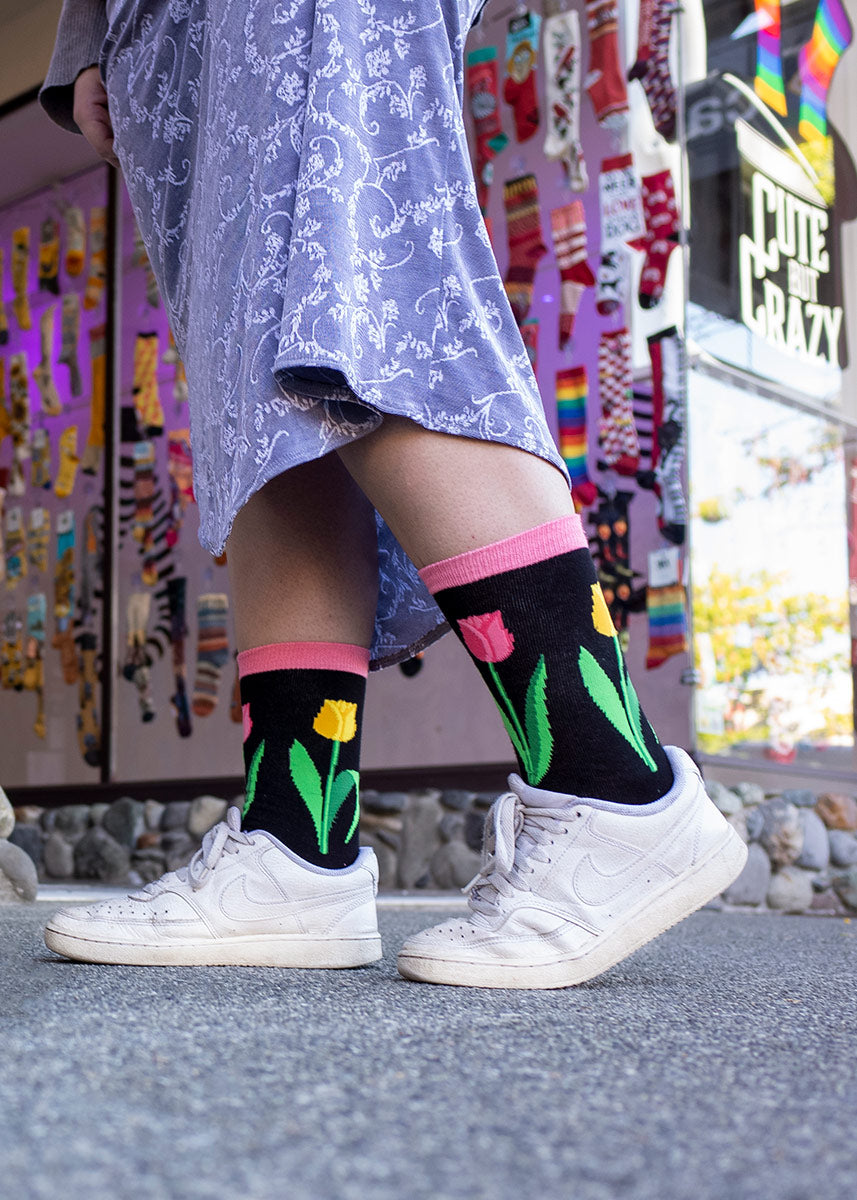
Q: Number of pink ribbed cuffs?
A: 2